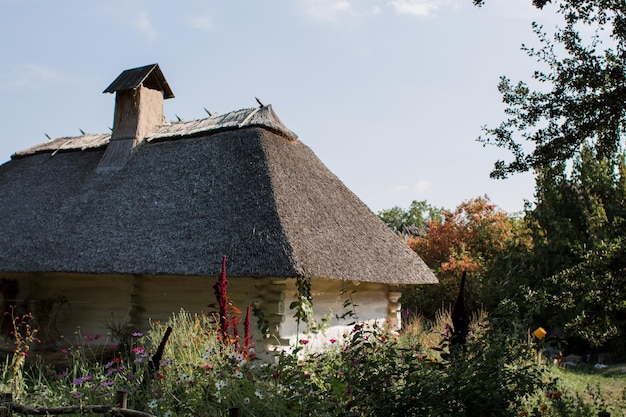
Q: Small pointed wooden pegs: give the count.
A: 6